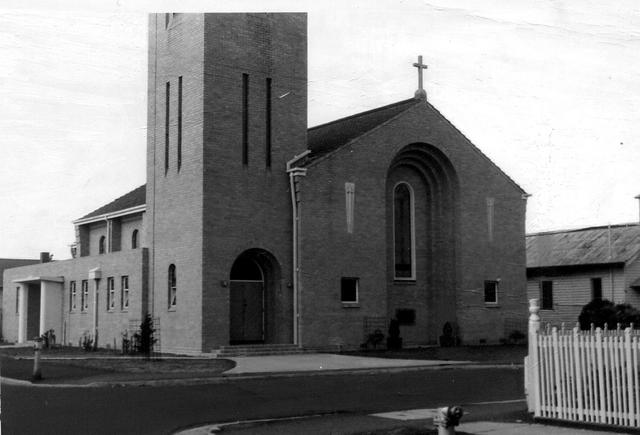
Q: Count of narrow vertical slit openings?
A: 4